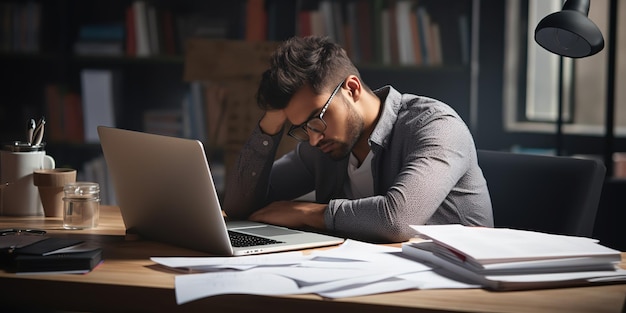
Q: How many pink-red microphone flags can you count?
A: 0